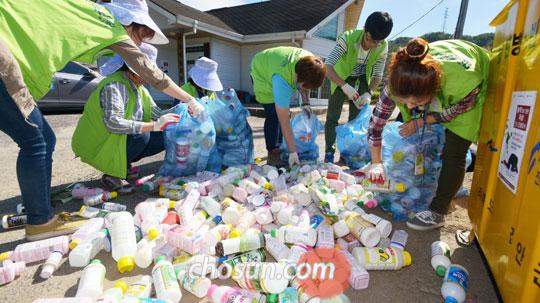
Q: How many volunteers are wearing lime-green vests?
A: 6